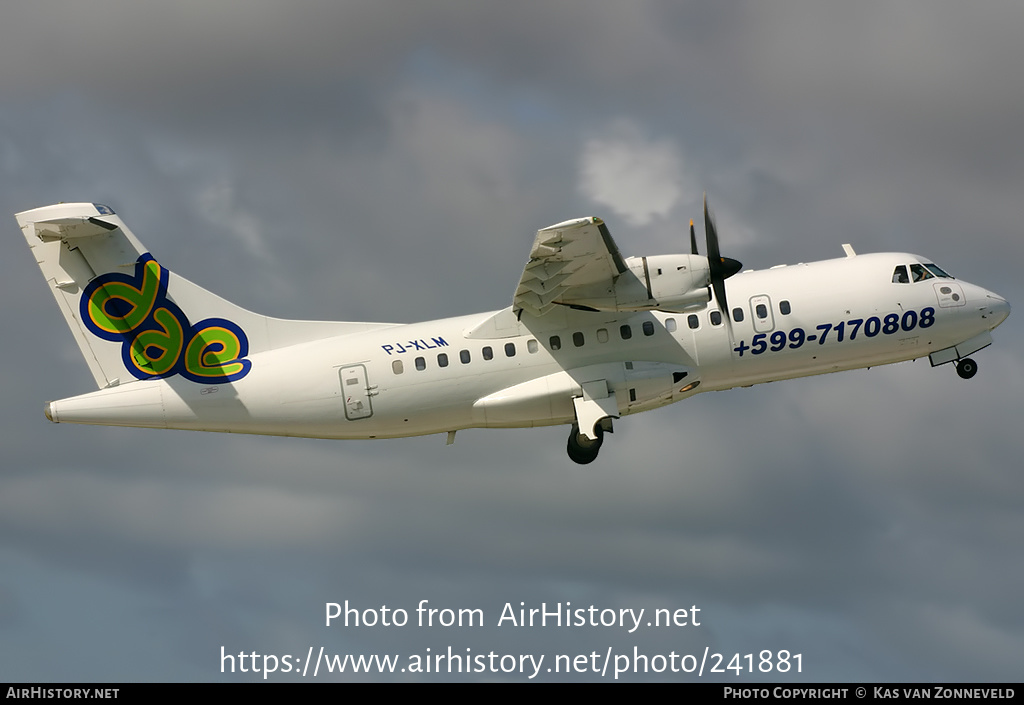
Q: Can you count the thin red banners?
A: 0